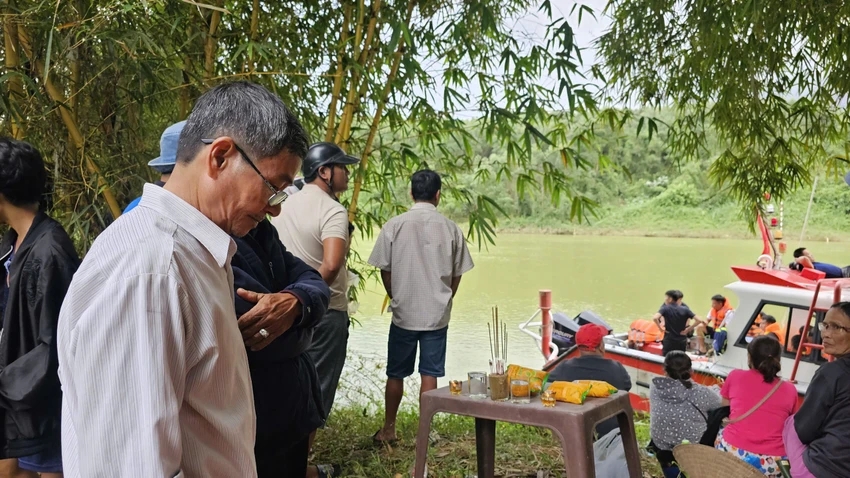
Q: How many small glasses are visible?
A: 2